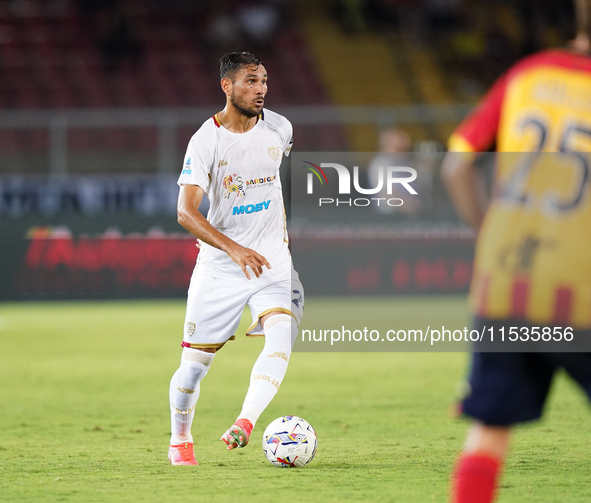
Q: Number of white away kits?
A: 1